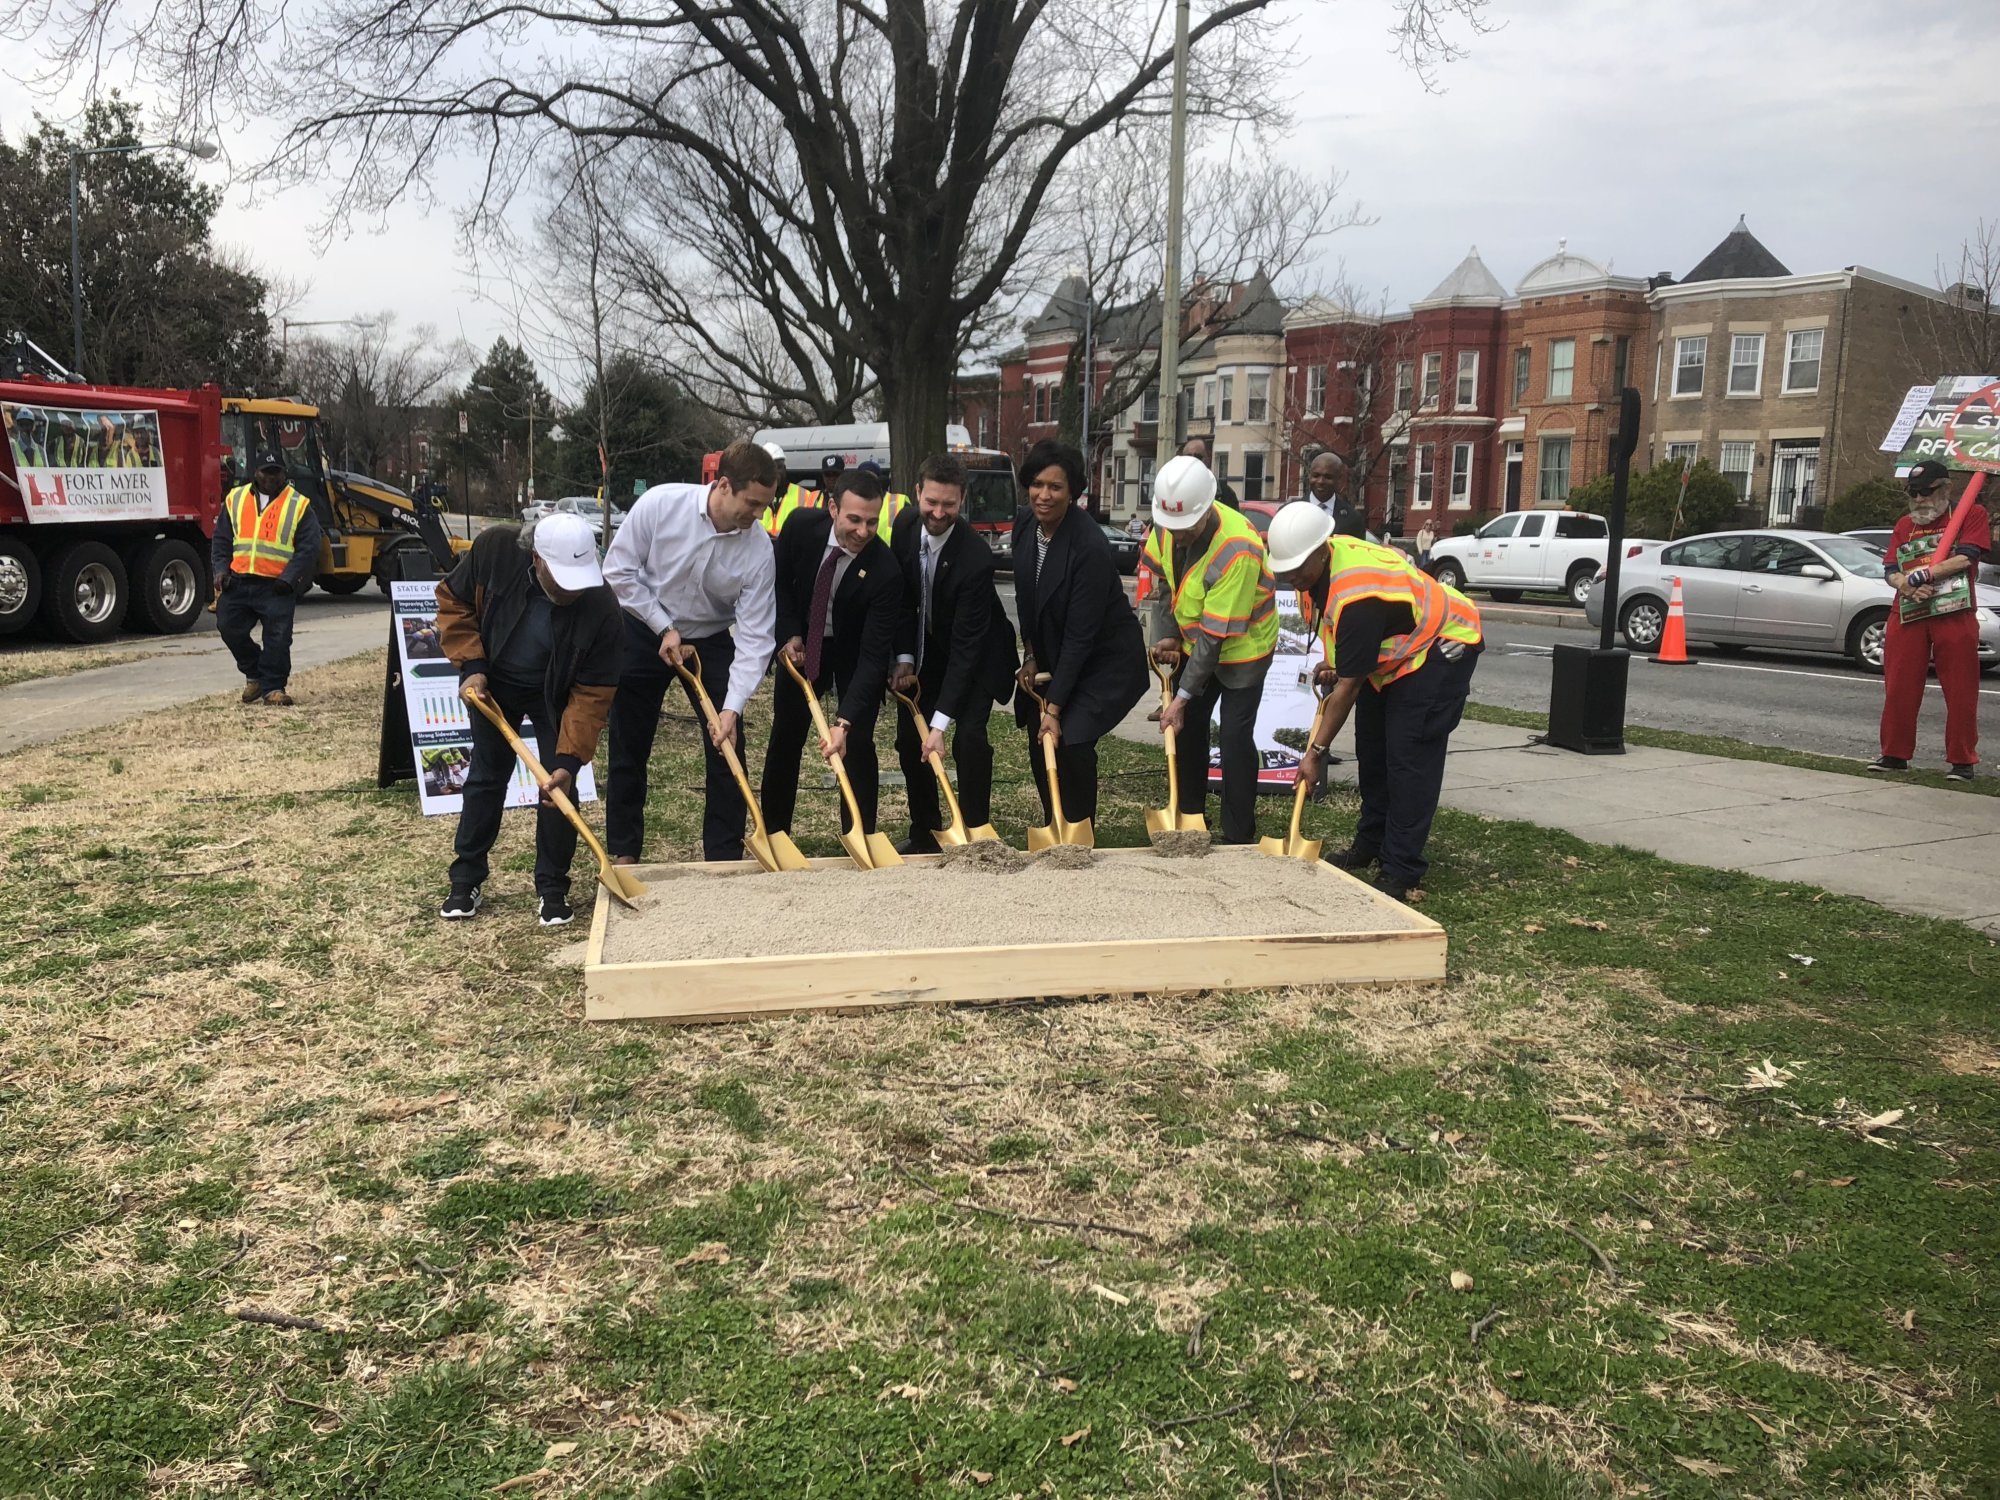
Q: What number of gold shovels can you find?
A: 7